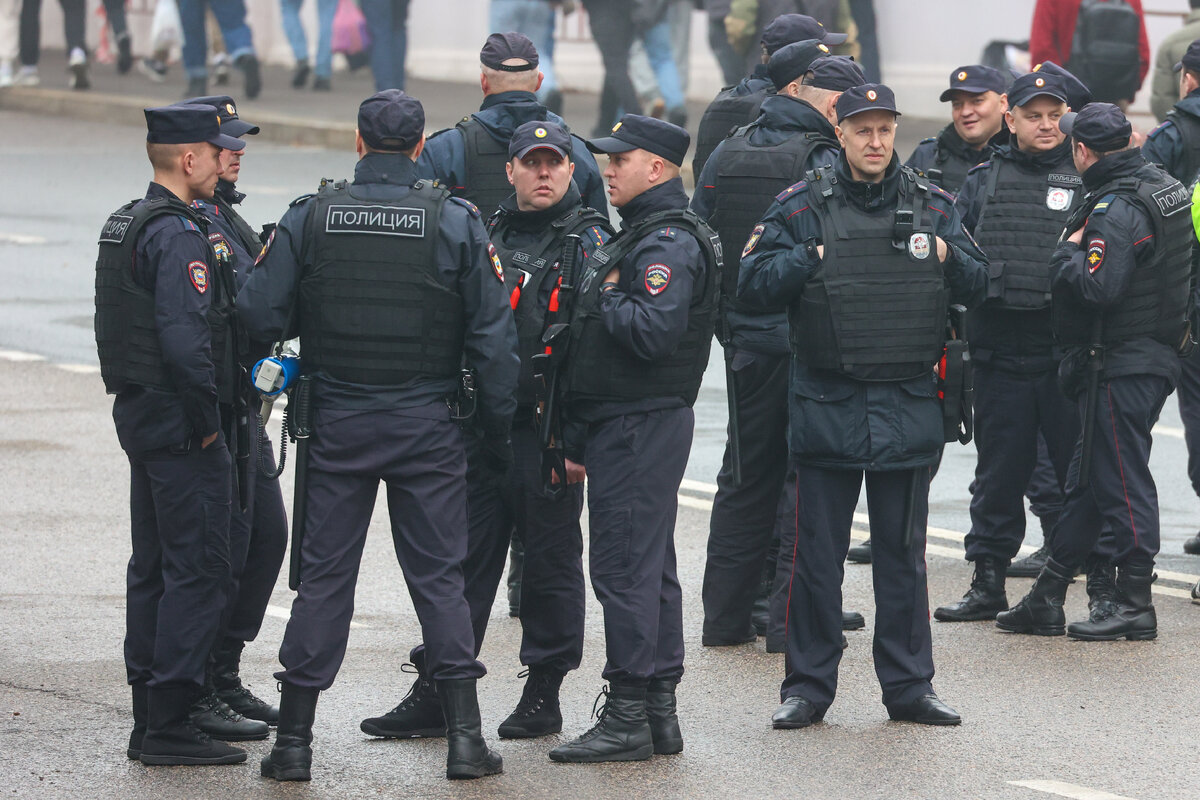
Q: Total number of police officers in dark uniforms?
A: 15